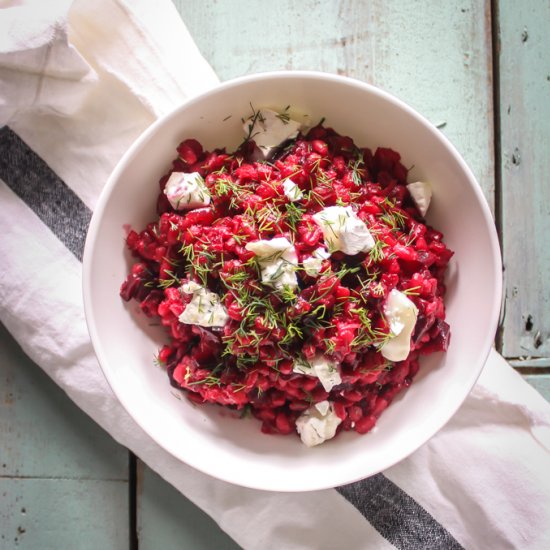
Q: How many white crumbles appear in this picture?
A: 11